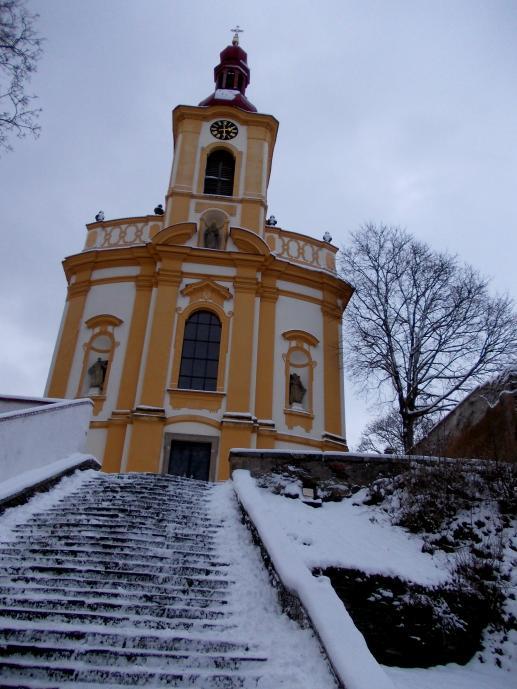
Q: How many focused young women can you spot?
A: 0